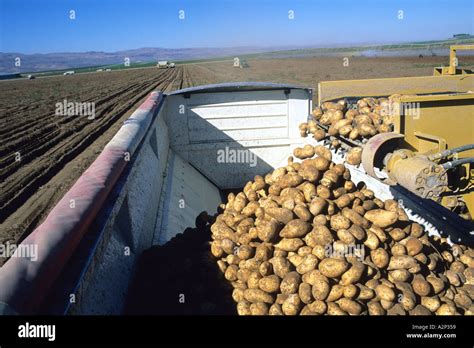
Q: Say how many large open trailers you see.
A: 1